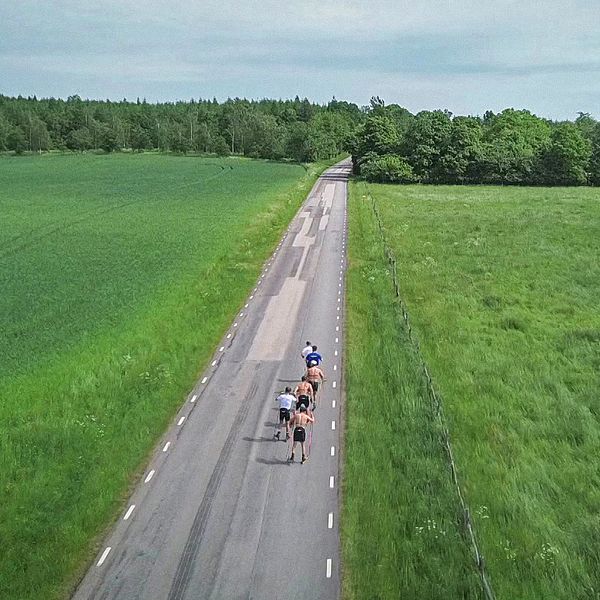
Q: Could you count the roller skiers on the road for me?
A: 6